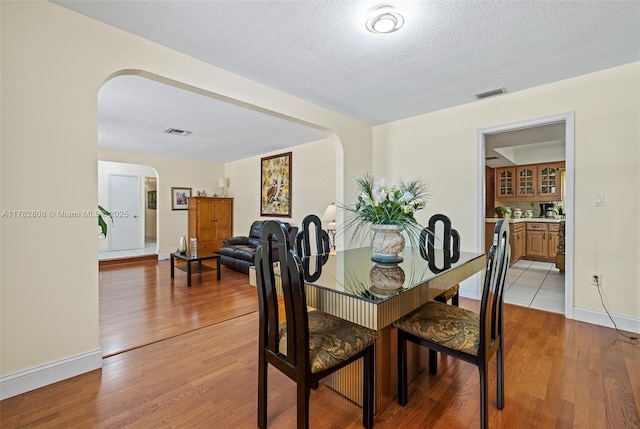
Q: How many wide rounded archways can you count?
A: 2